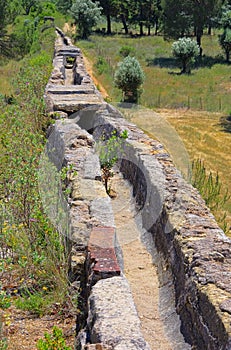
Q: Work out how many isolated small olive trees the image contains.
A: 2